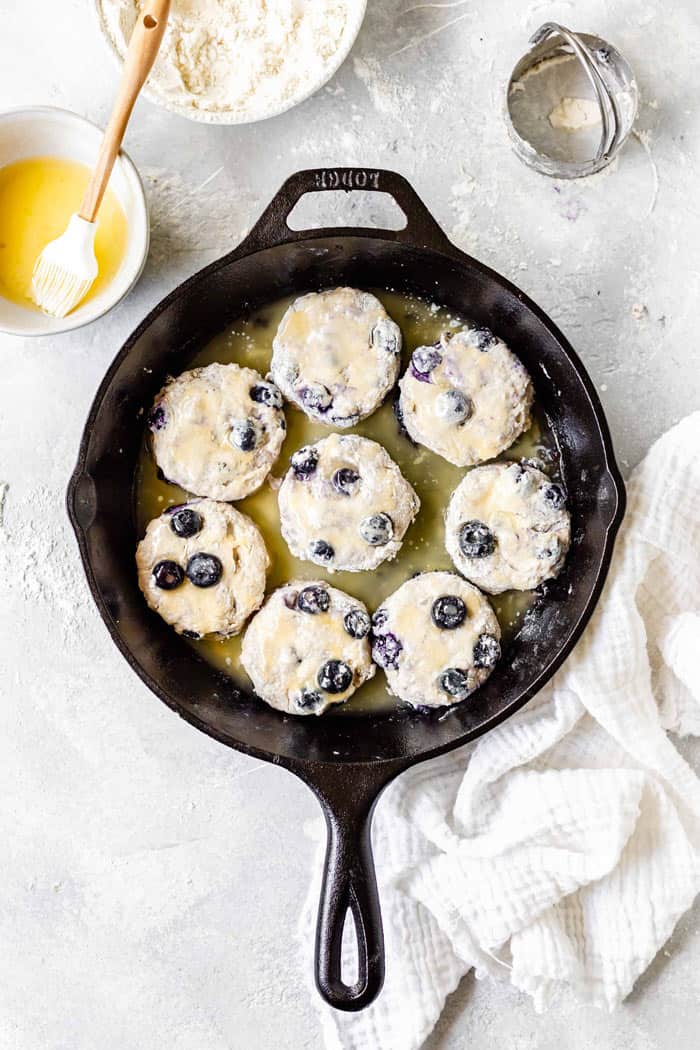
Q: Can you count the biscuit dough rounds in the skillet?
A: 8